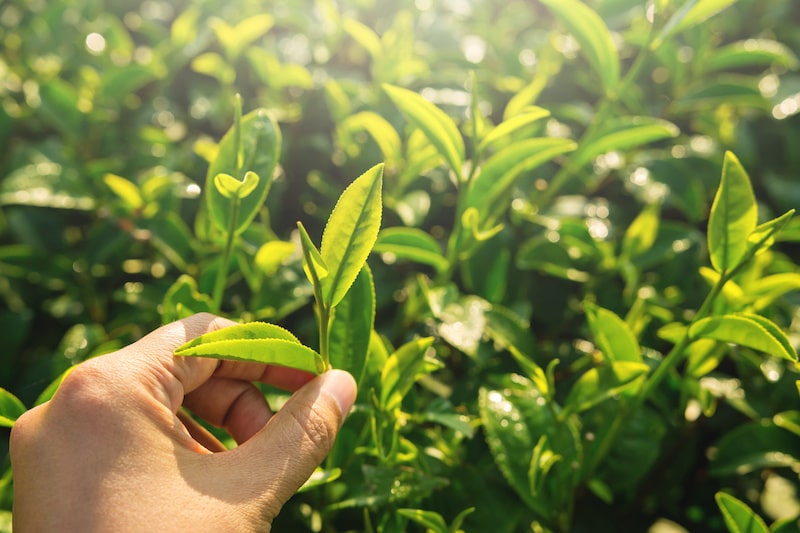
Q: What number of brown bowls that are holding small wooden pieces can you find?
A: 0